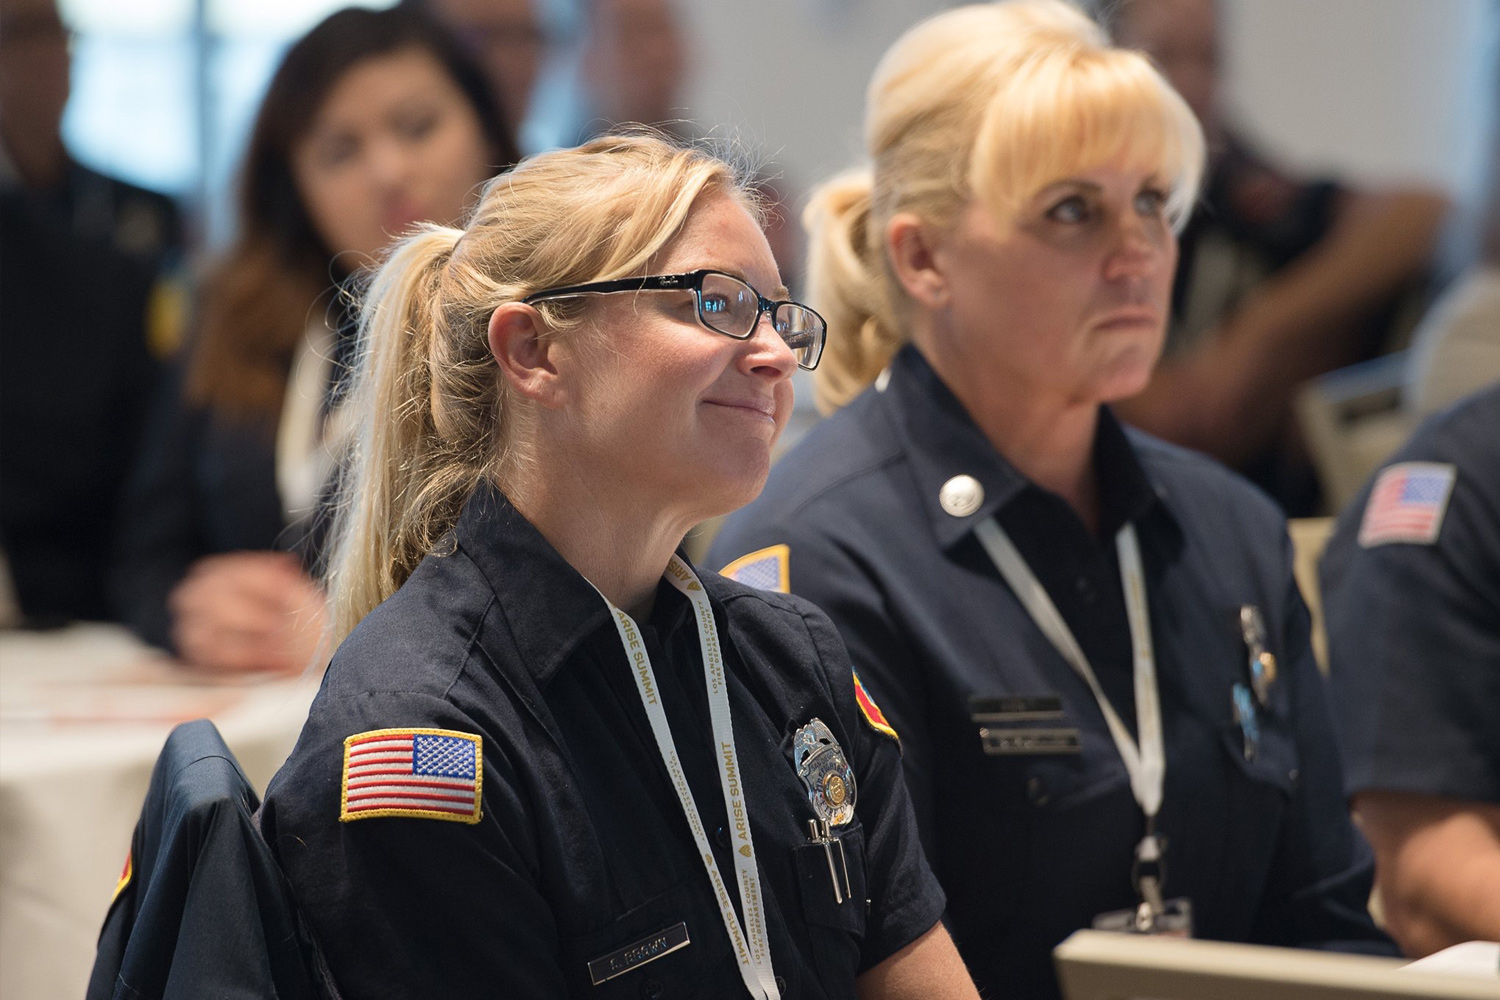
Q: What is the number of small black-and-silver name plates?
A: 3